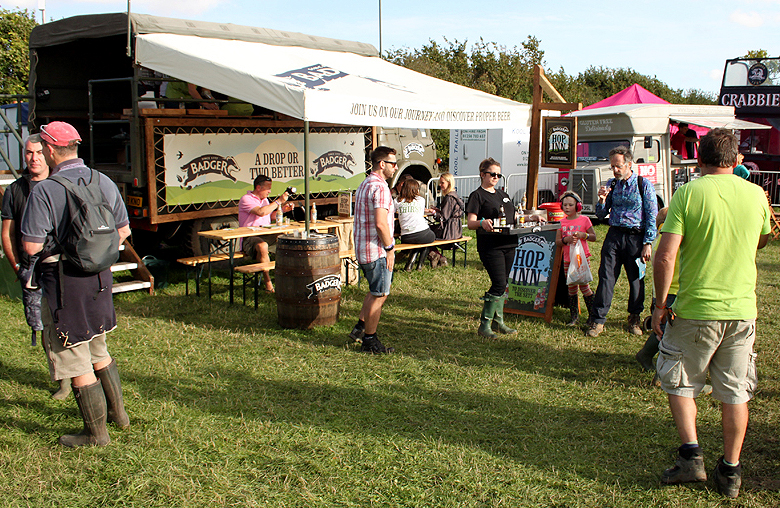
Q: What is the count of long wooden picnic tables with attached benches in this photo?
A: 2